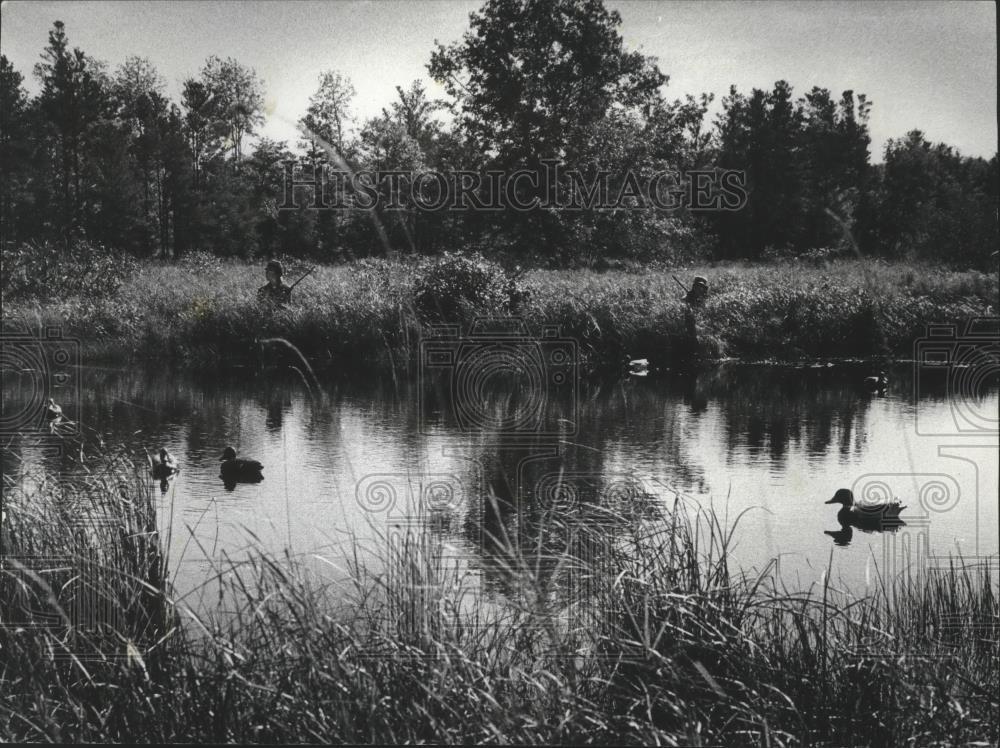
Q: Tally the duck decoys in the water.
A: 6